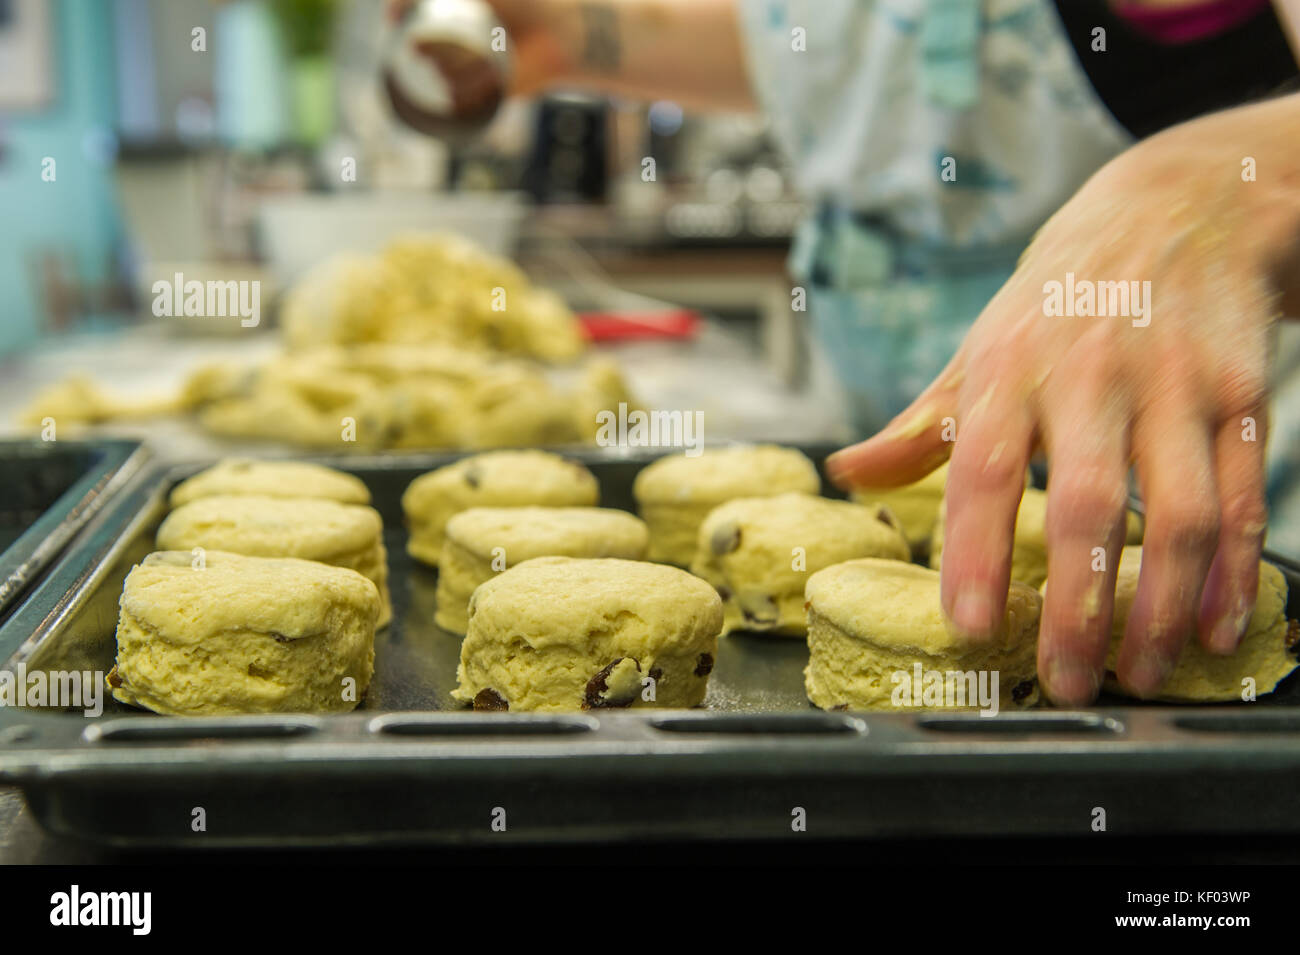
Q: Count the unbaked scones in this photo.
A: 12